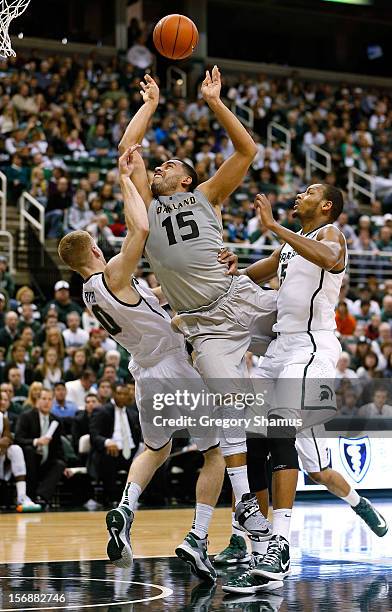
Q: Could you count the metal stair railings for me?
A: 8